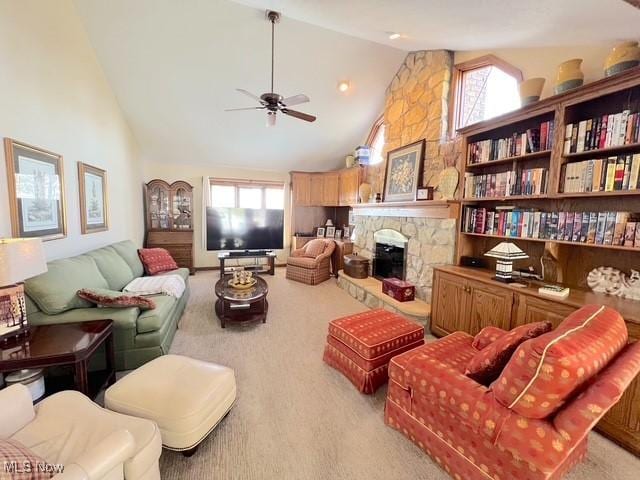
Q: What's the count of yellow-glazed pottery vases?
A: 3